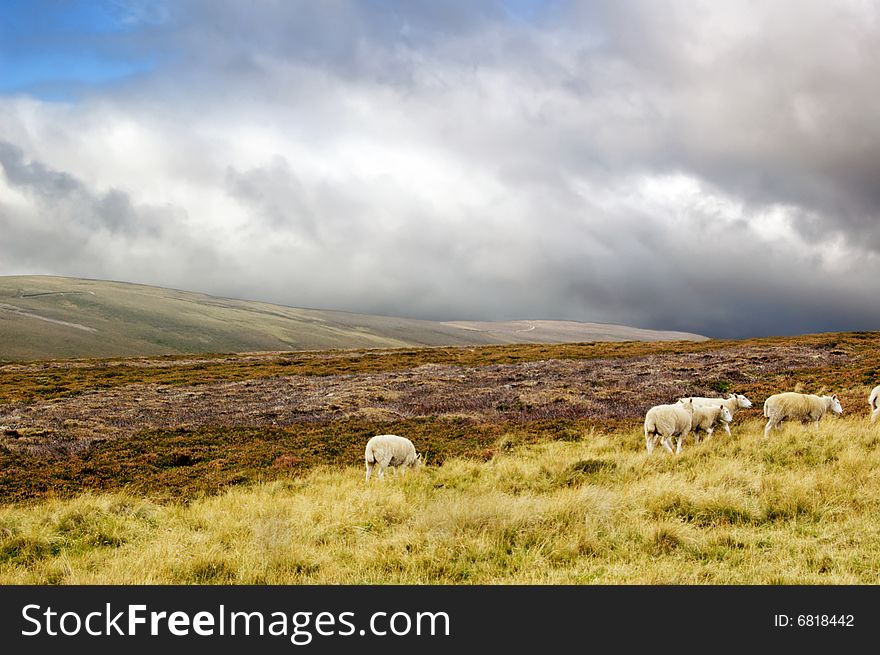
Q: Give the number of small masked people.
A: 0